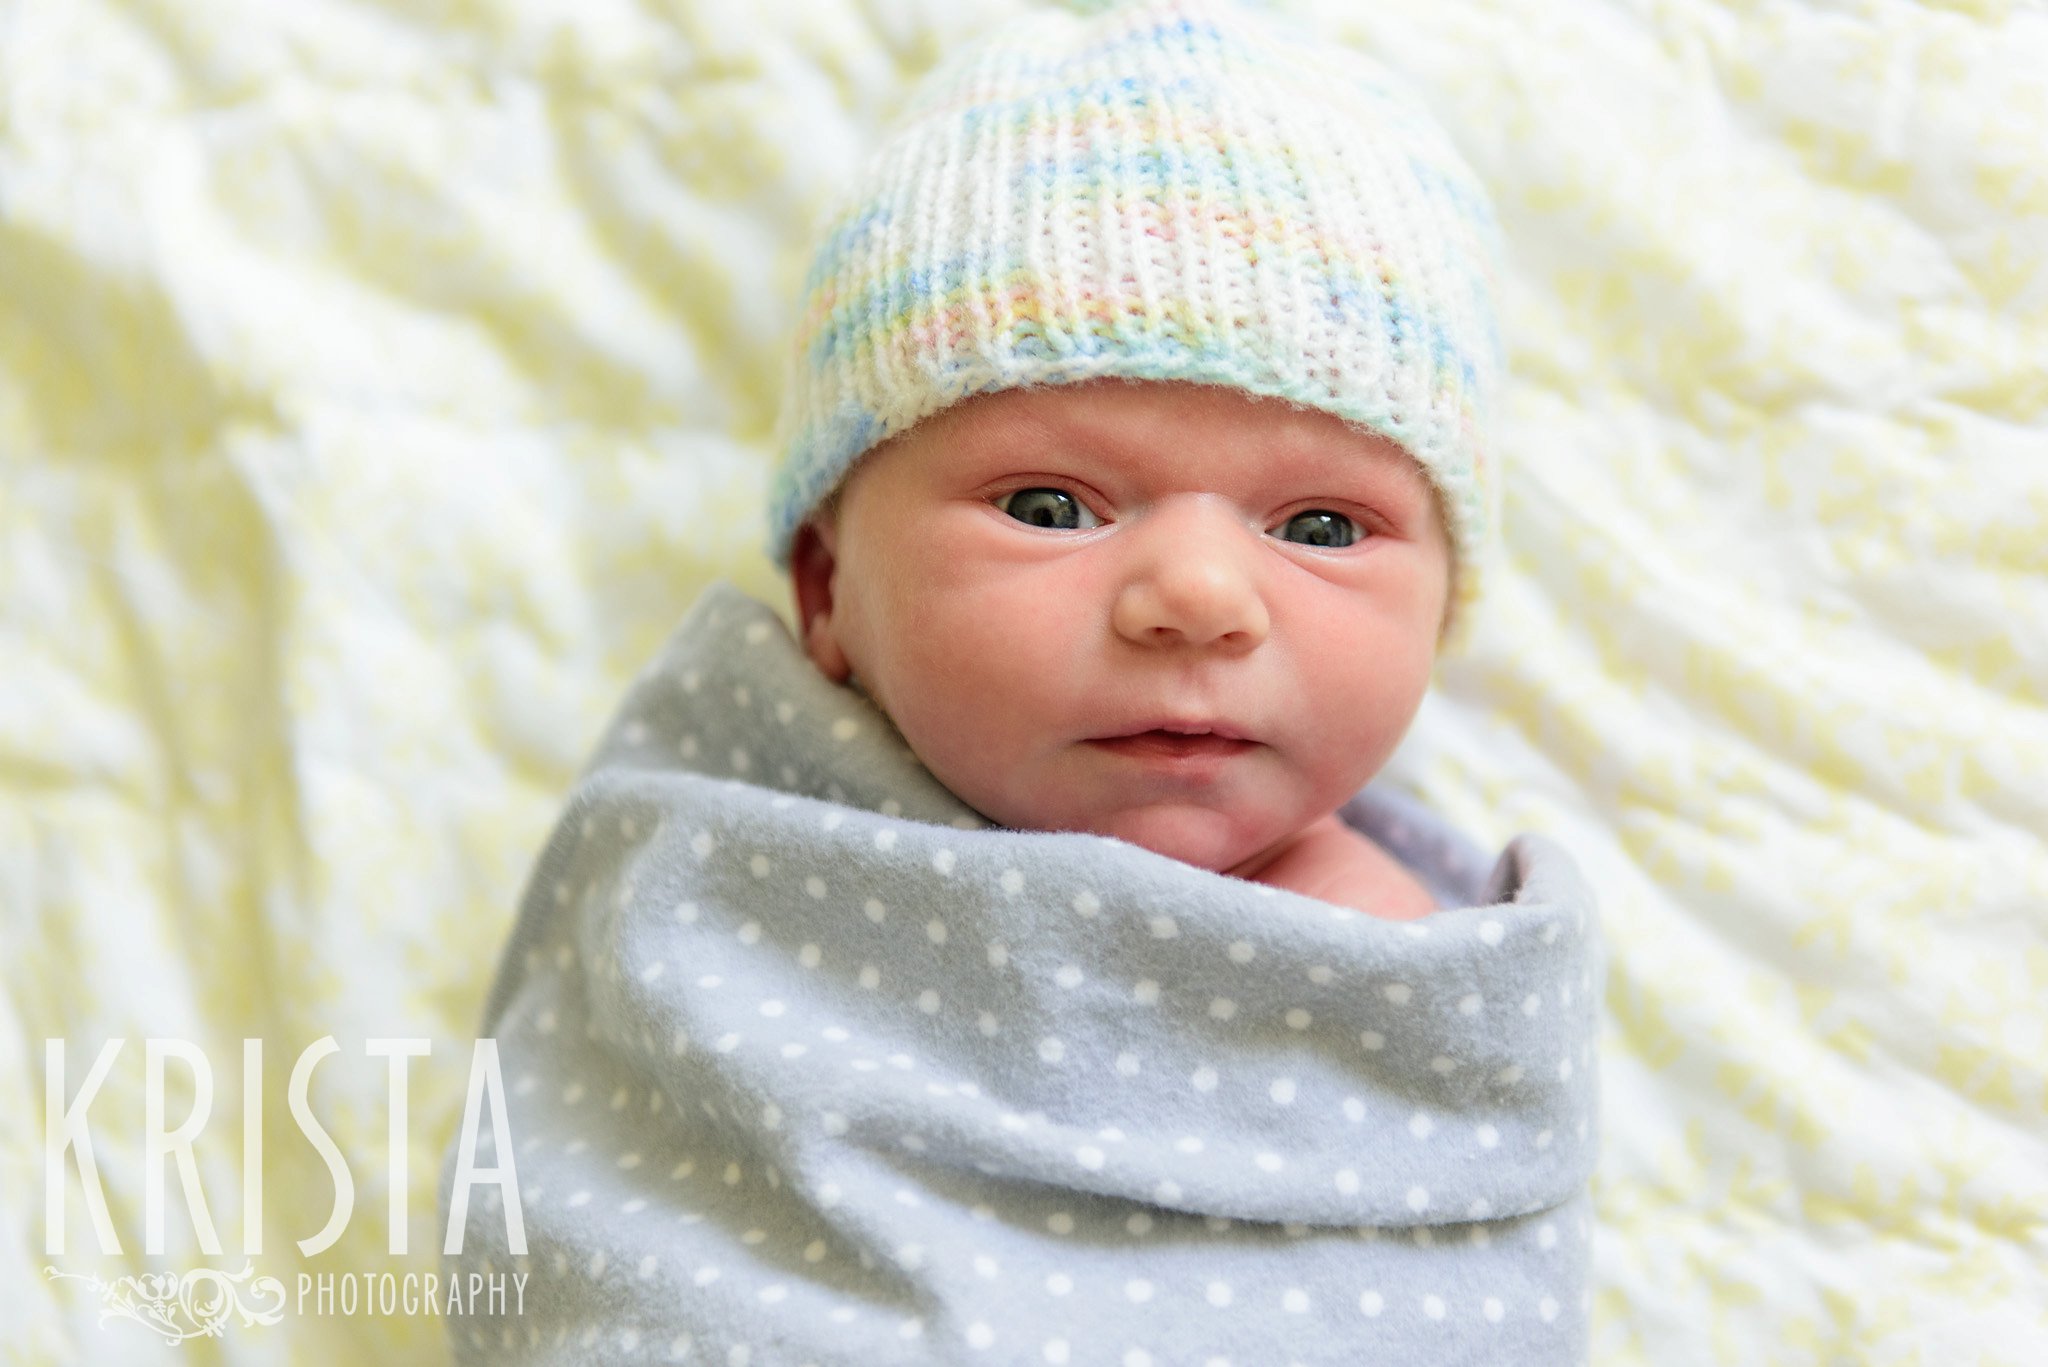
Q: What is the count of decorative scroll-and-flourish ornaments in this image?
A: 1